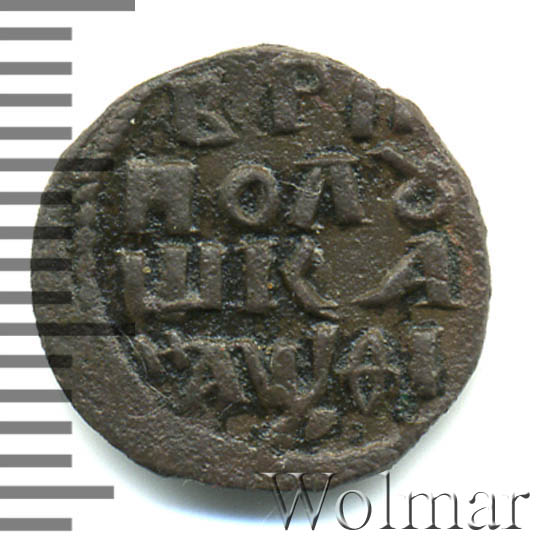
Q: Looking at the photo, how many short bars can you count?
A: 13